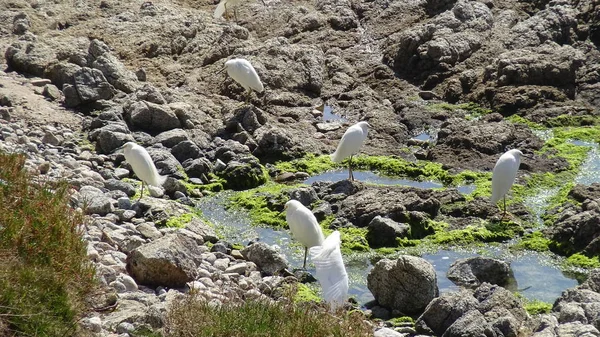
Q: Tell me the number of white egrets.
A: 7